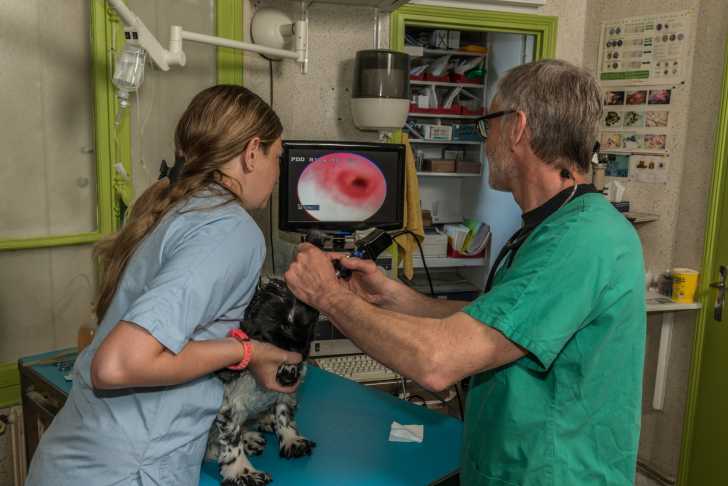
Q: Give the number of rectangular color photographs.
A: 9